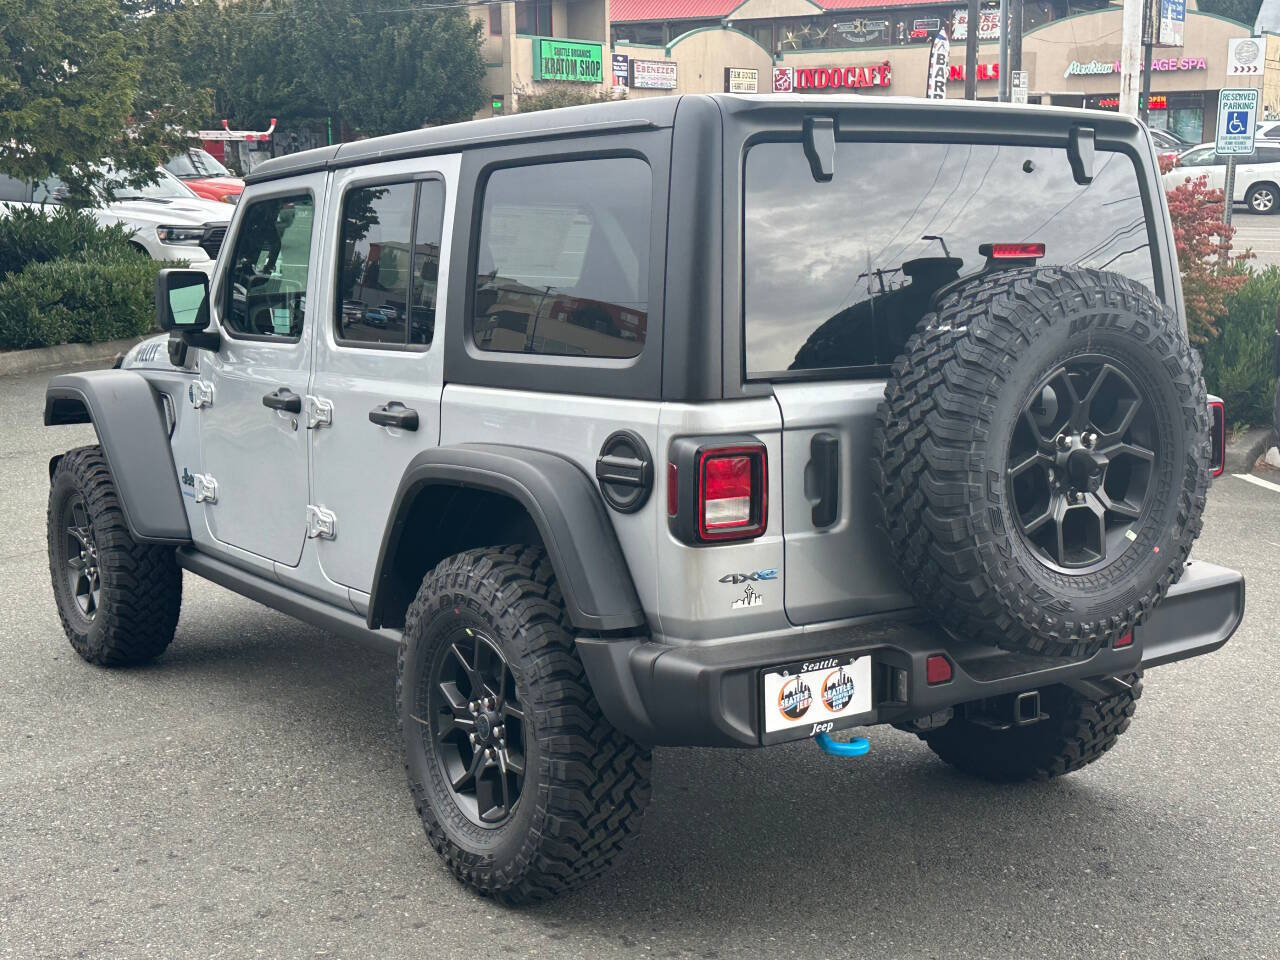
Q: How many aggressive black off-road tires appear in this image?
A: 4